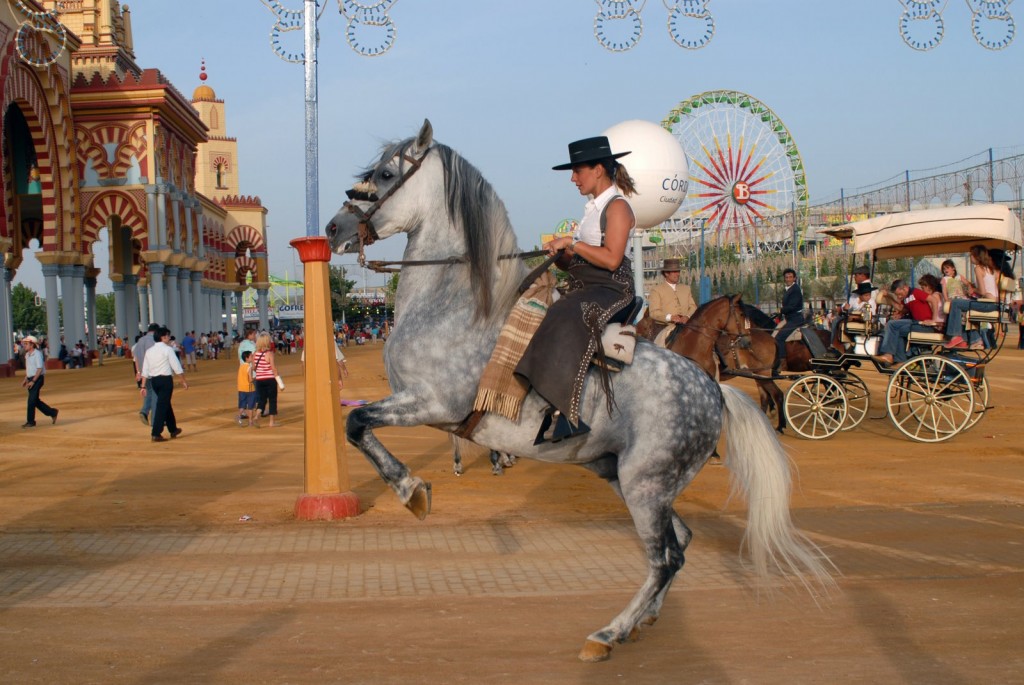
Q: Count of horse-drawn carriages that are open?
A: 1